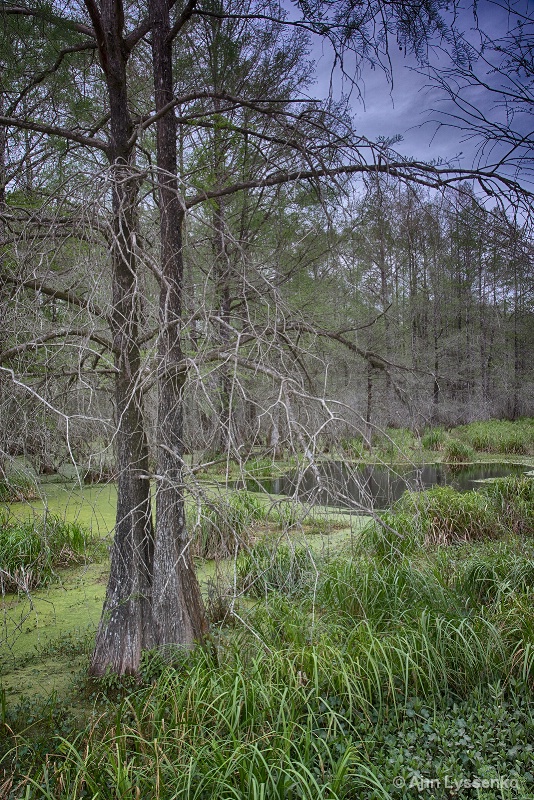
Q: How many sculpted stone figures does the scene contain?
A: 0